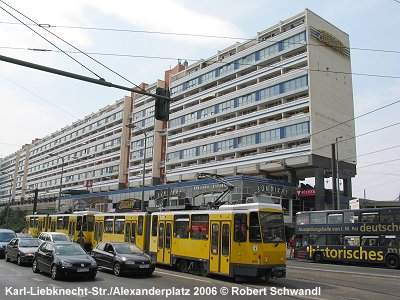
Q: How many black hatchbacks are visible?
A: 2